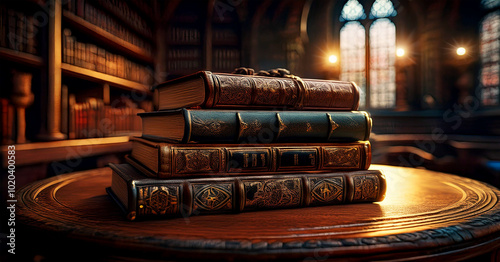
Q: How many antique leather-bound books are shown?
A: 4